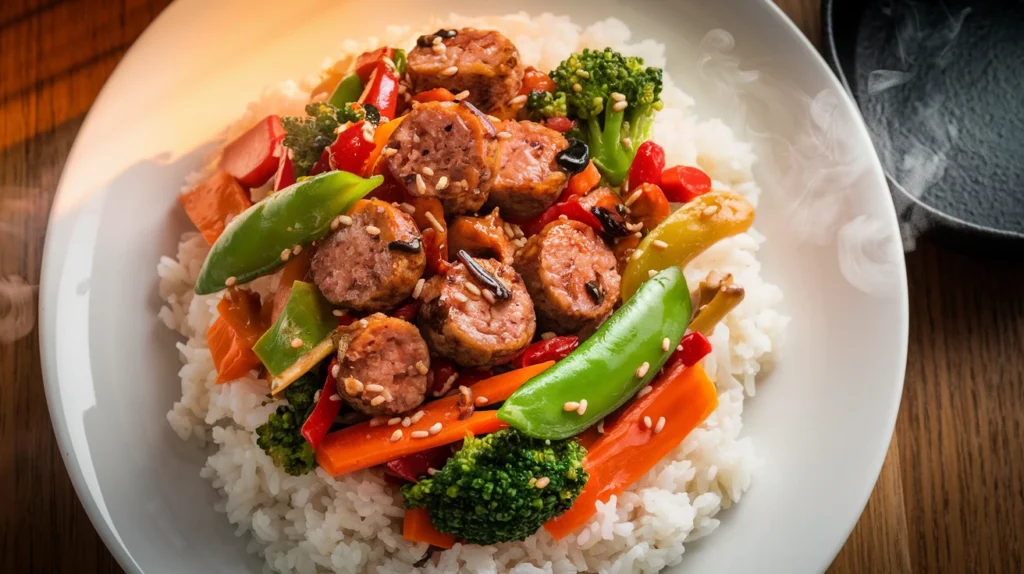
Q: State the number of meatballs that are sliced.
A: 7